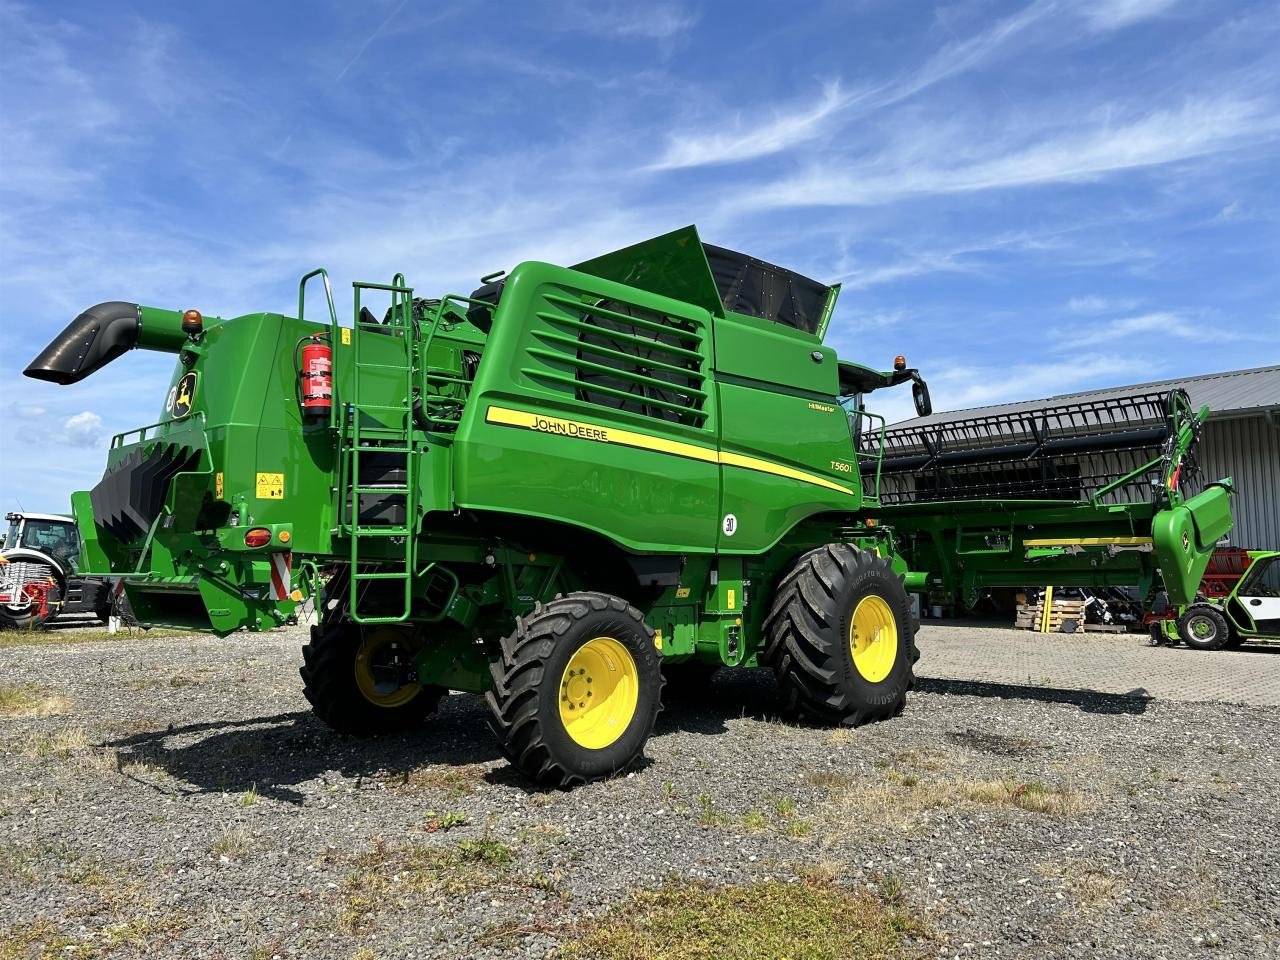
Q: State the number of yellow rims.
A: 3